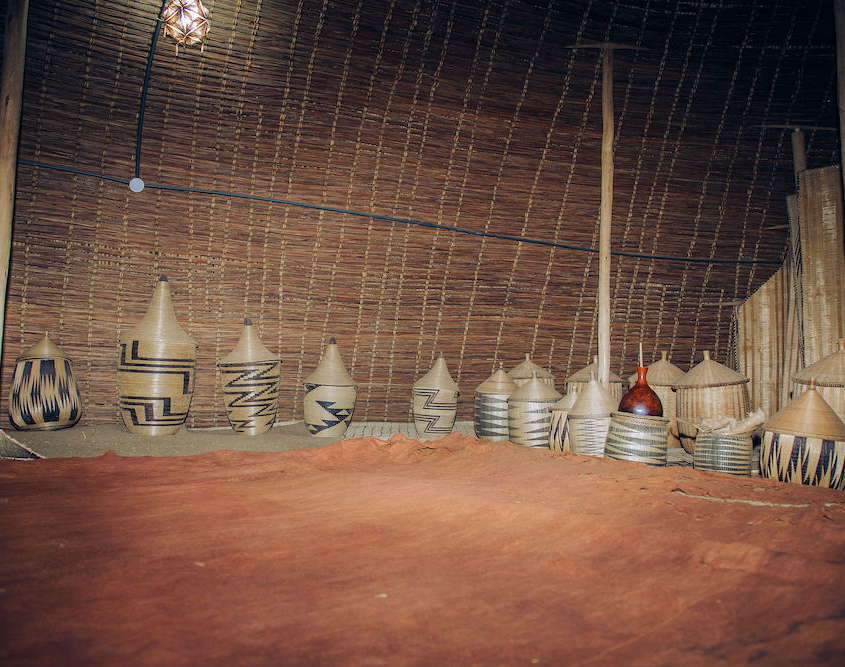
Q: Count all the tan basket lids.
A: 15